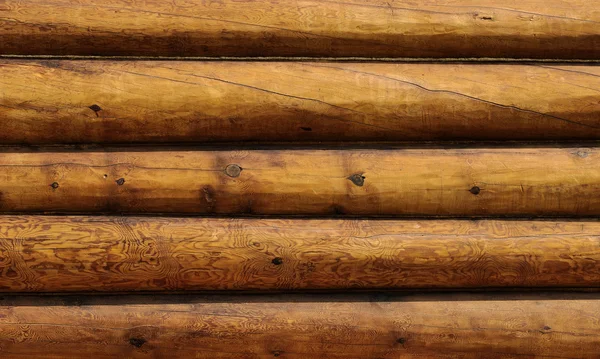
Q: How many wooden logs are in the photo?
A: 5